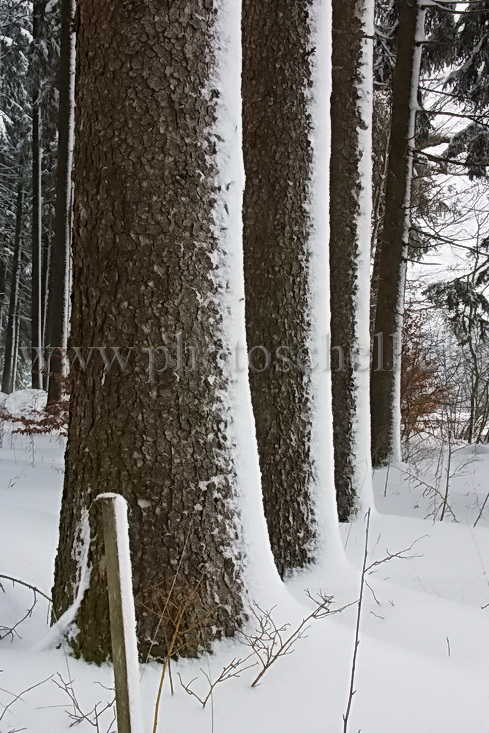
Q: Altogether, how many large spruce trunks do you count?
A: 4